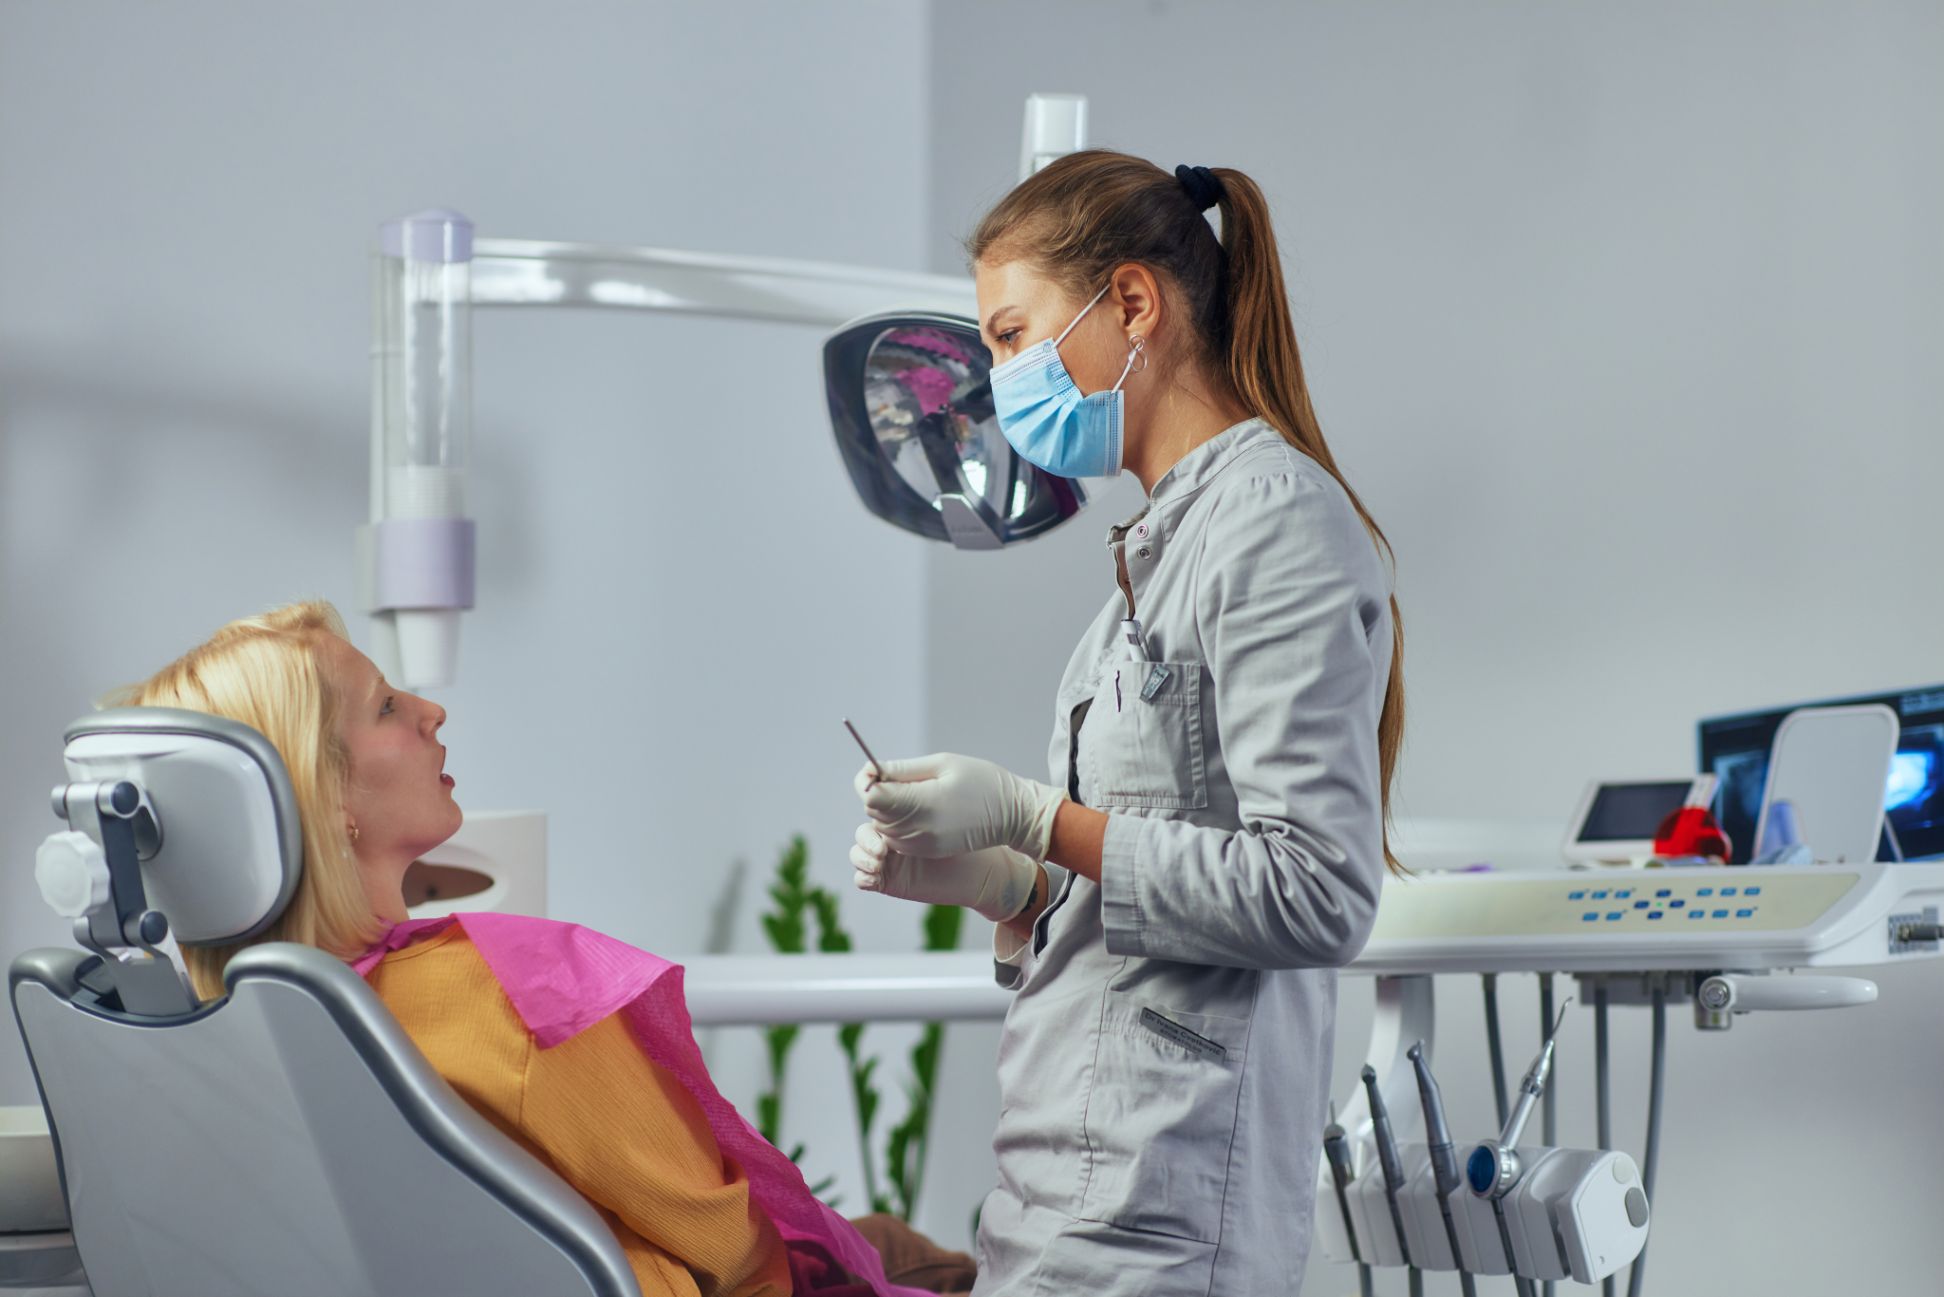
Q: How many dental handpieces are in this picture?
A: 4